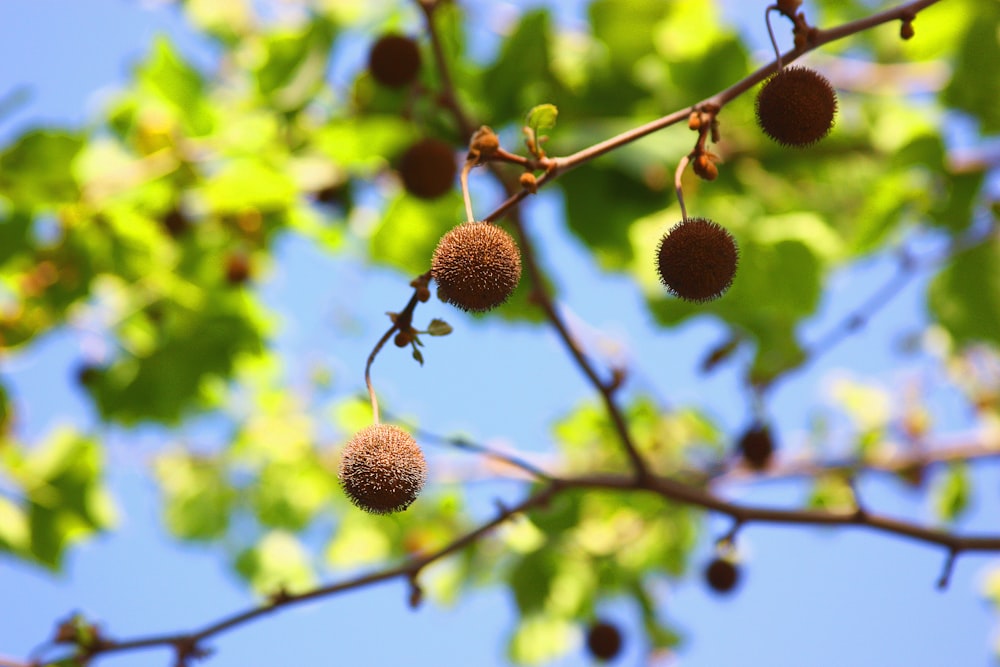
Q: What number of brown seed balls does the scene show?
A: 9